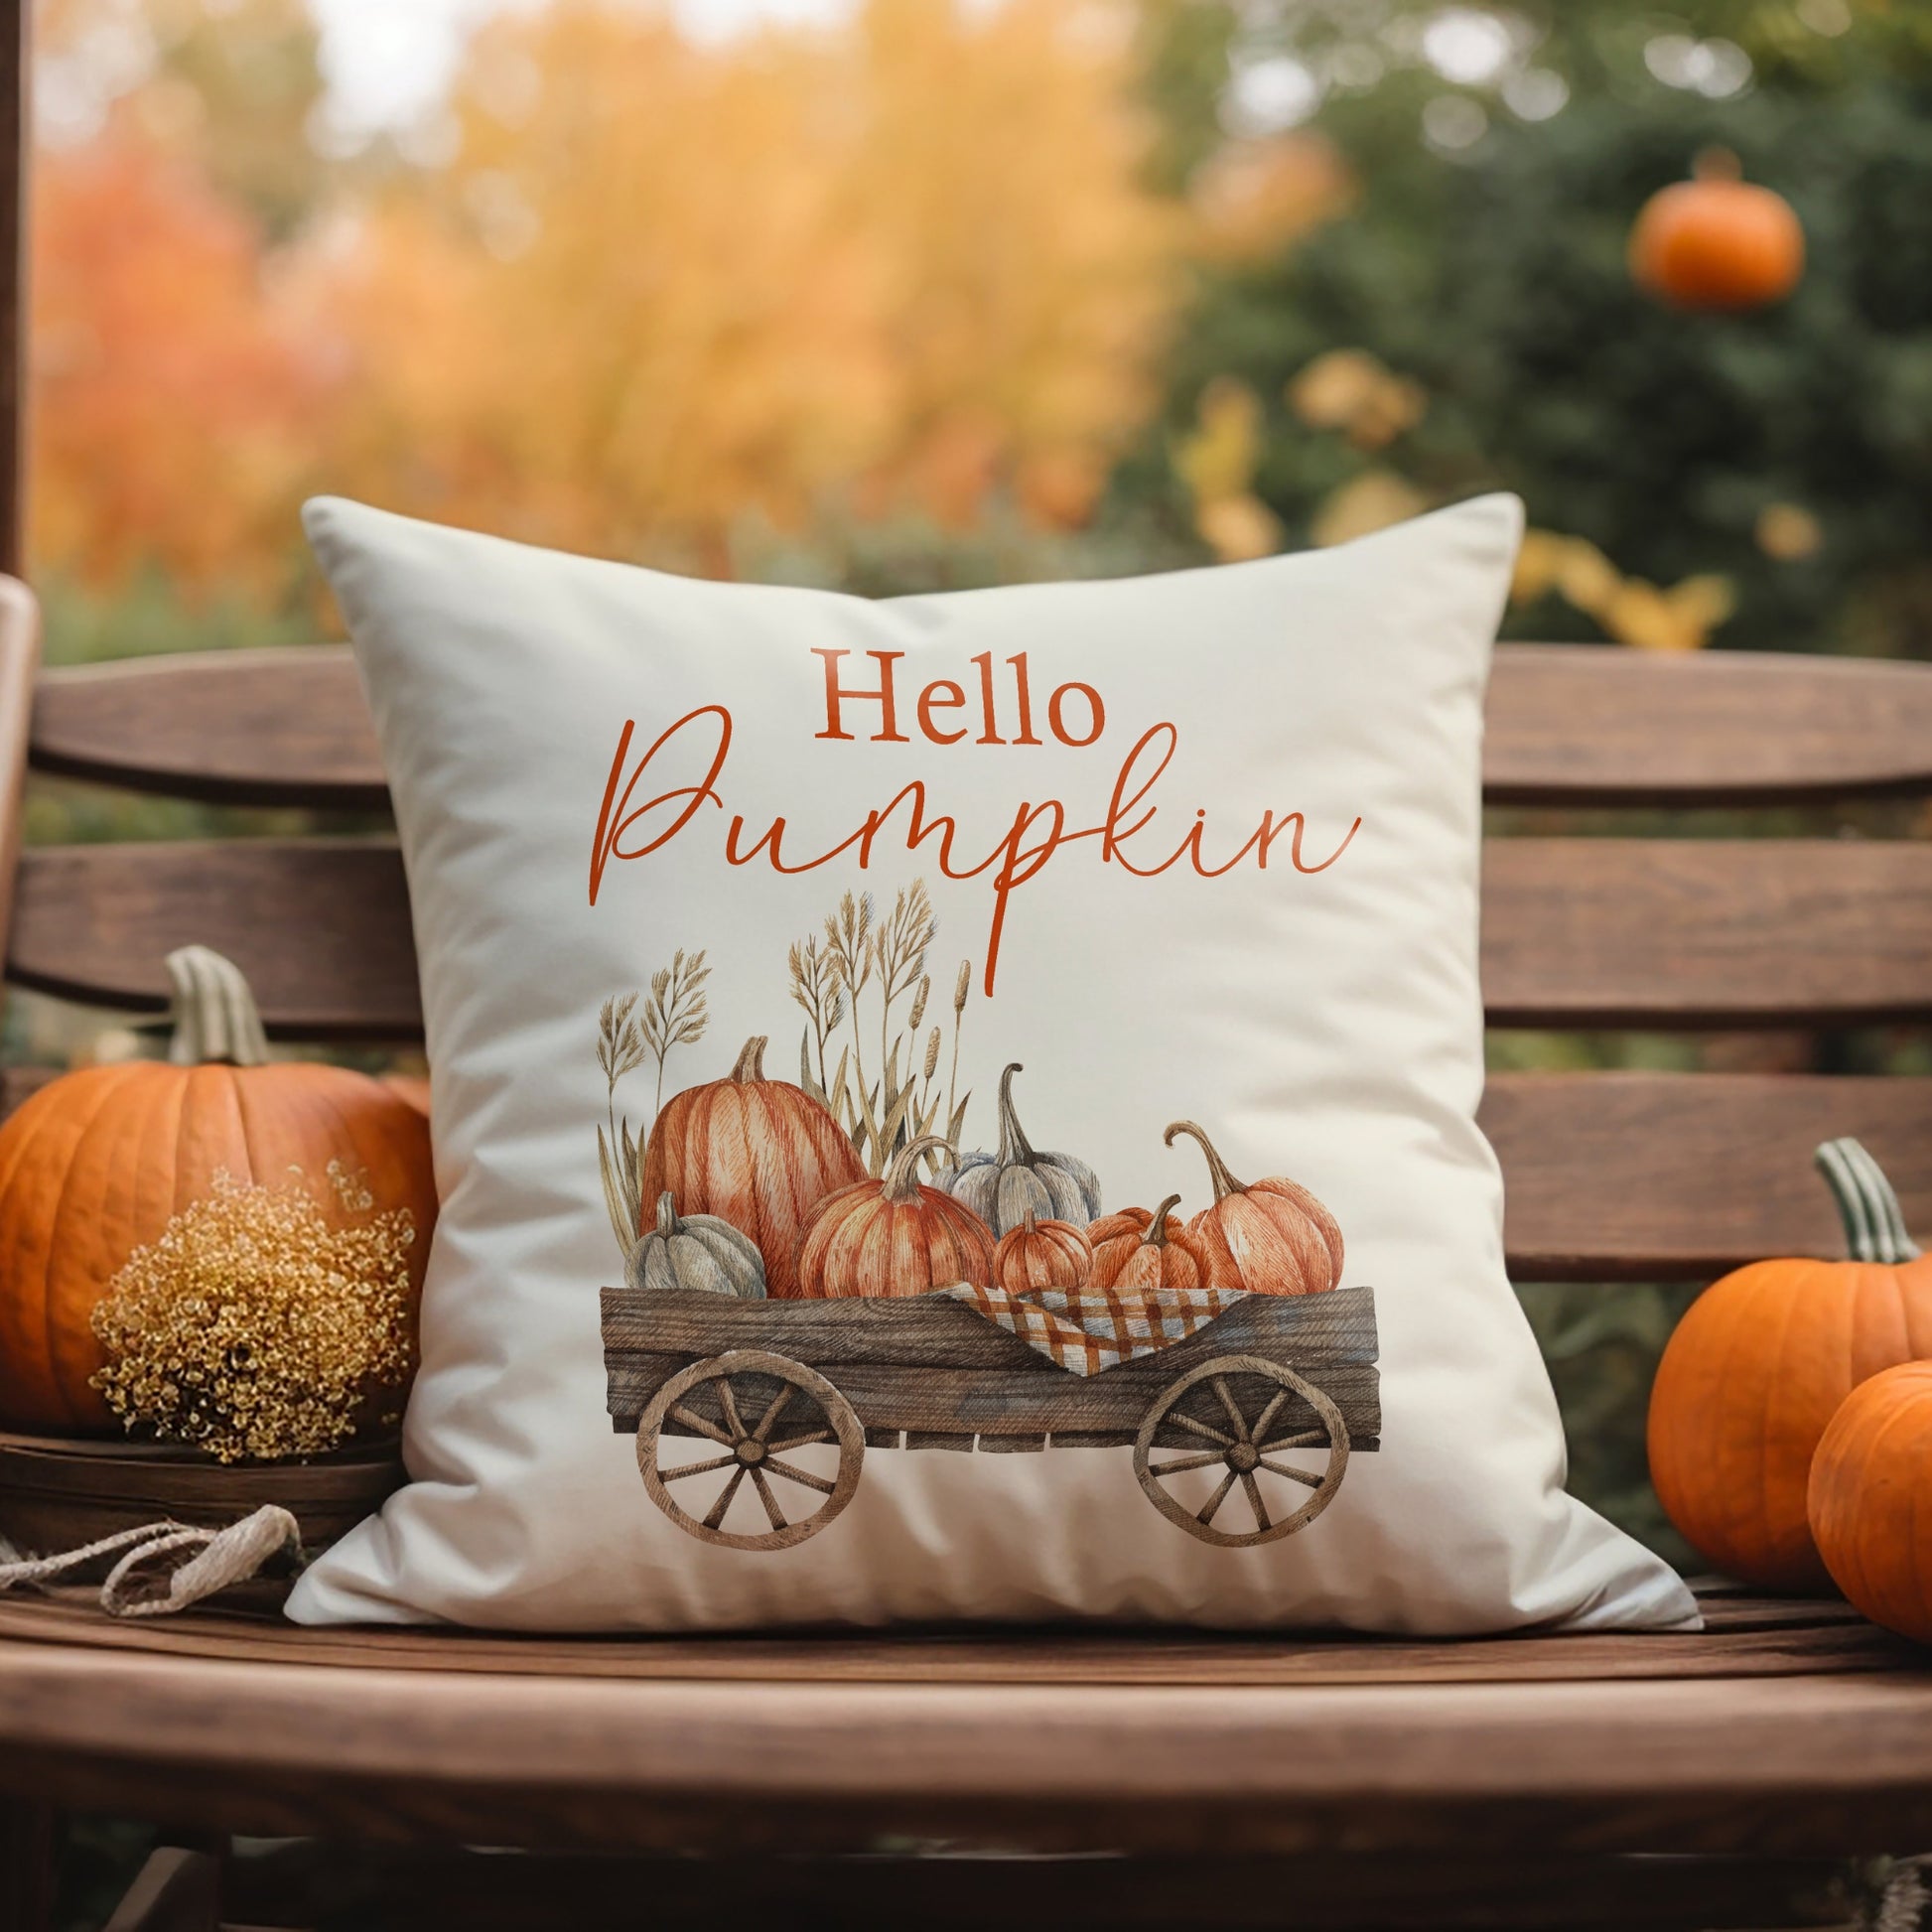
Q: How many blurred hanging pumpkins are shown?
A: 1